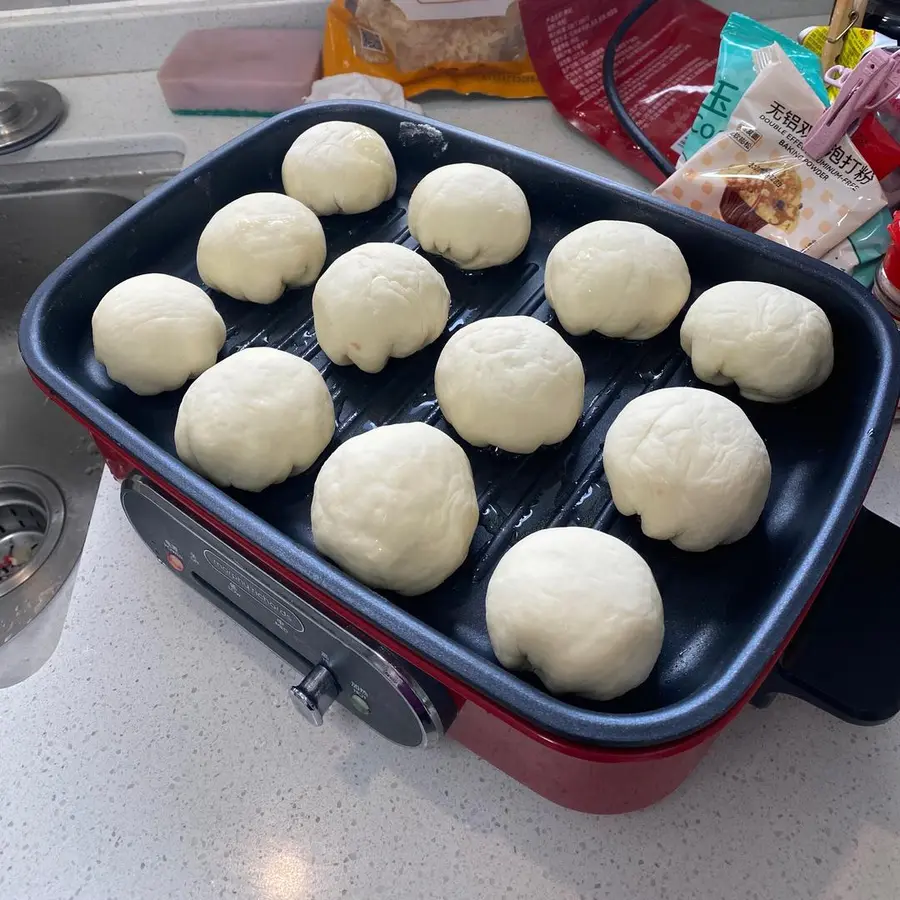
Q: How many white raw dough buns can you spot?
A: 12